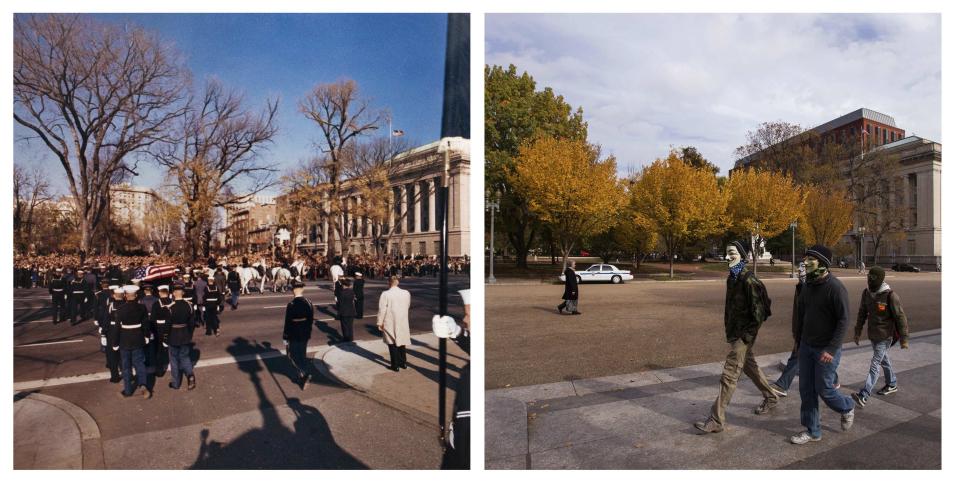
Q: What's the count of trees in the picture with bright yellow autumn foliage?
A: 4